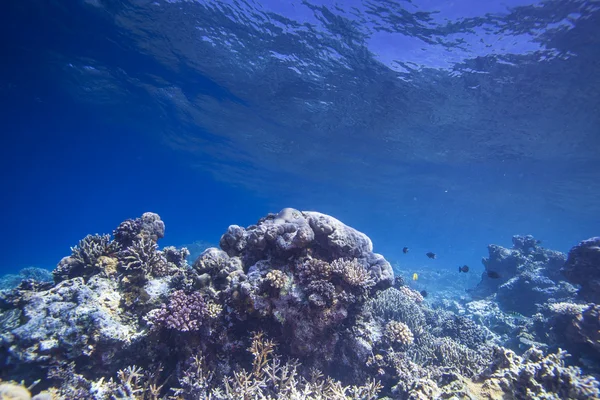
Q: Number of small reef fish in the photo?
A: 6